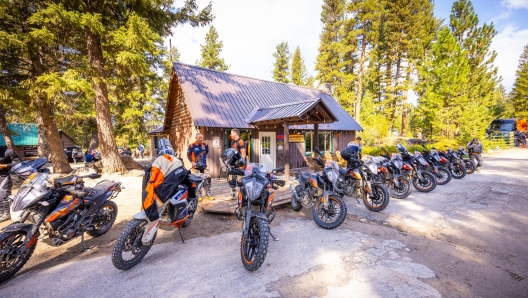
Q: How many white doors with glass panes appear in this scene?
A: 1